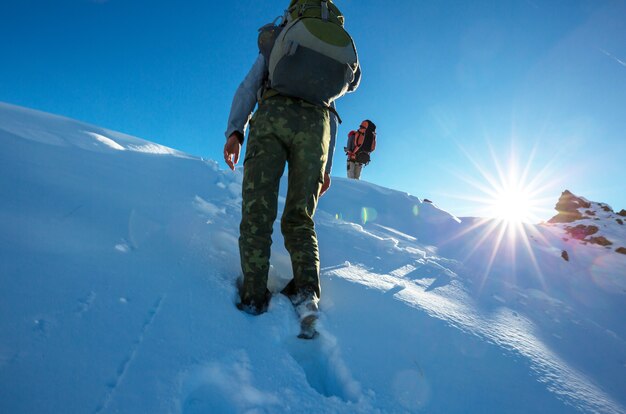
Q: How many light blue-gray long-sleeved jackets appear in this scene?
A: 1